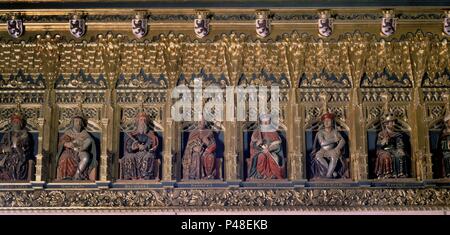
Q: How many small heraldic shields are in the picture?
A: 8